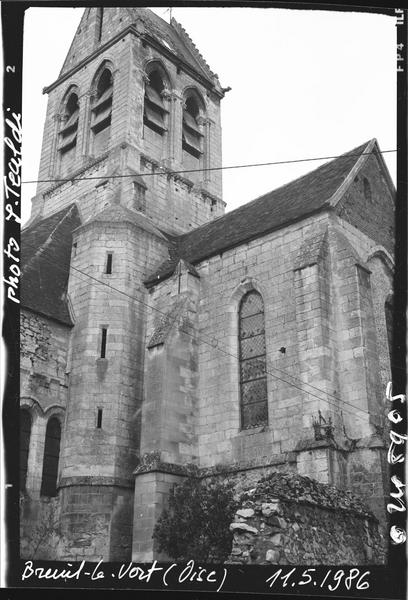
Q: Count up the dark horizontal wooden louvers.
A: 8